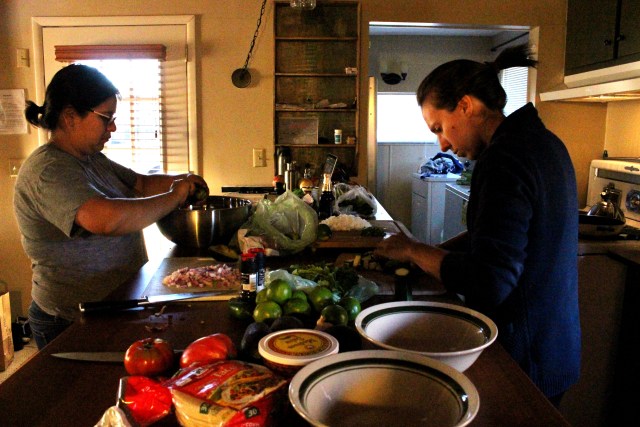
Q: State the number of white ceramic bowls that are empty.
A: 2